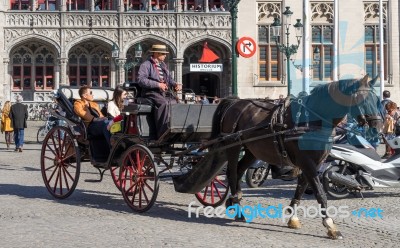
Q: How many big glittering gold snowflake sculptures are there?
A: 0